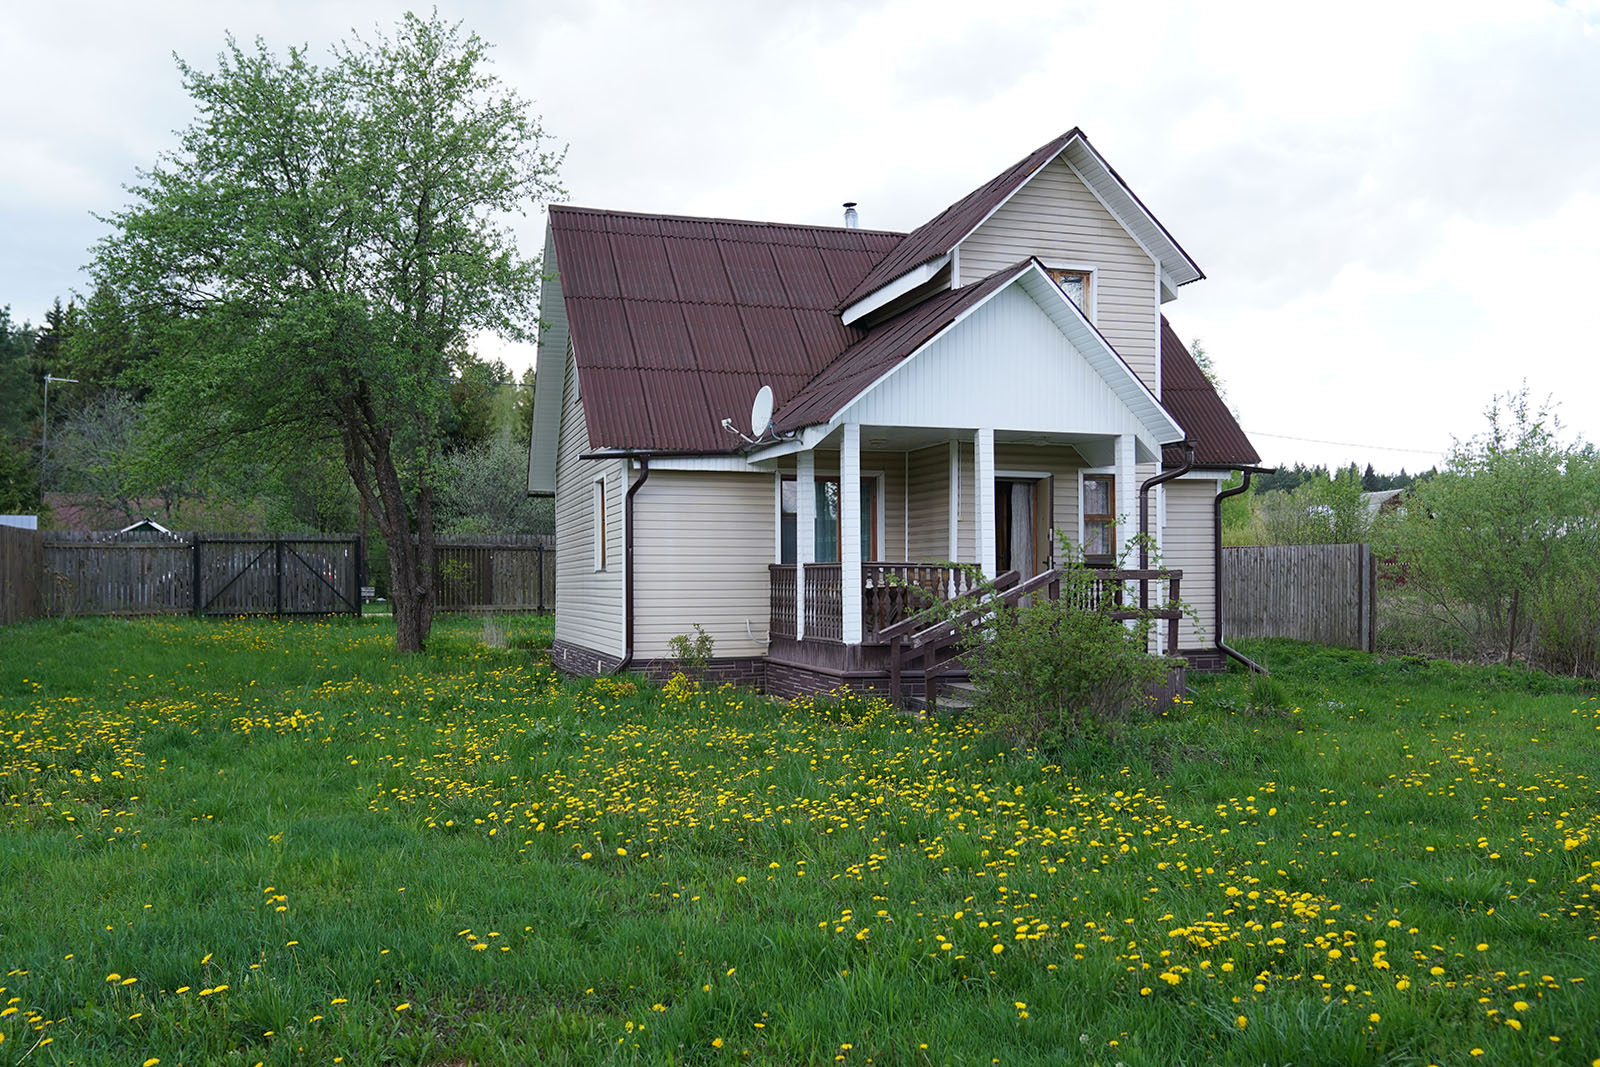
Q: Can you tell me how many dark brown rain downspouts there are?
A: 3